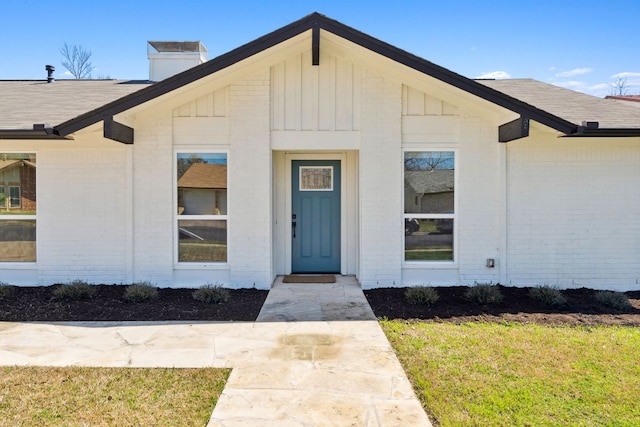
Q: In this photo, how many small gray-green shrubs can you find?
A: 8